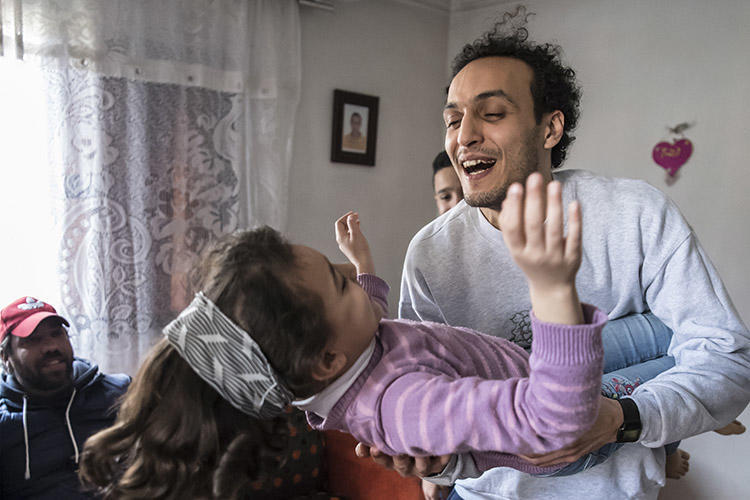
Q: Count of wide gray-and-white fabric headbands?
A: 1